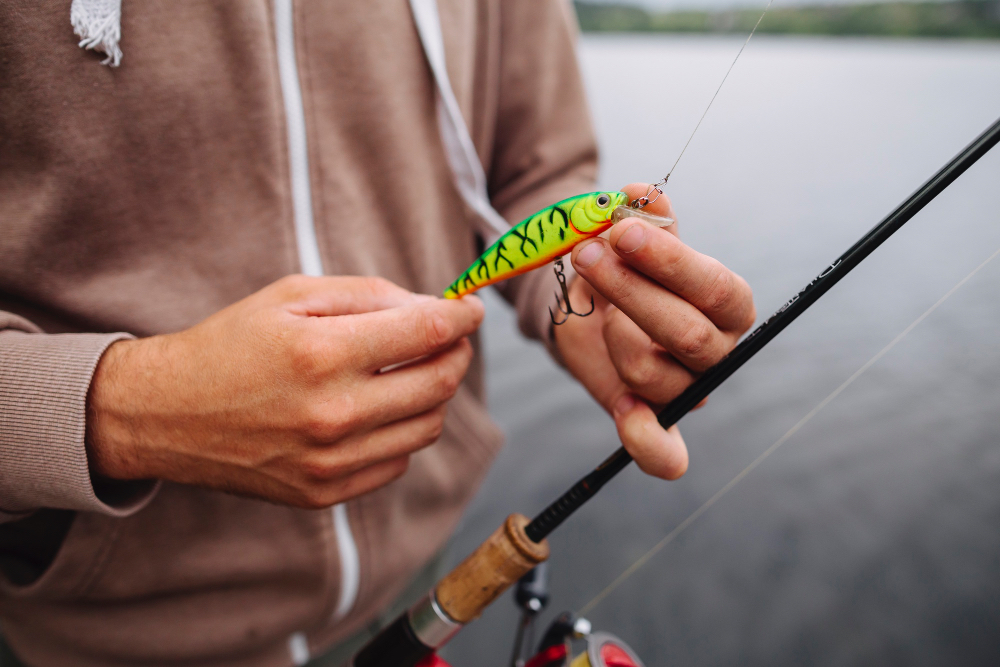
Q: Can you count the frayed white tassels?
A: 1